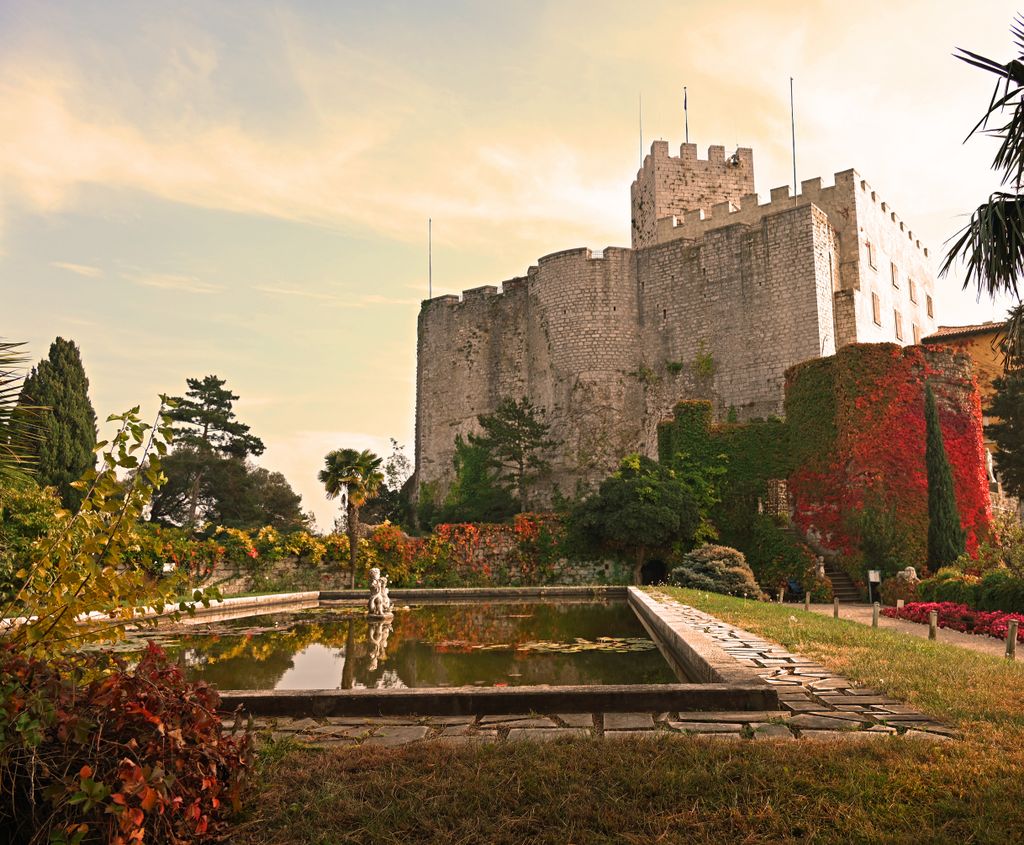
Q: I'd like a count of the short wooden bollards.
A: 6